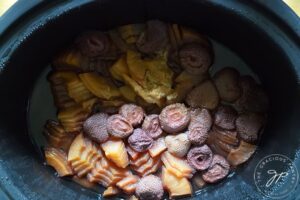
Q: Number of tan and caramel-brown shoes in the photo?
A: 0